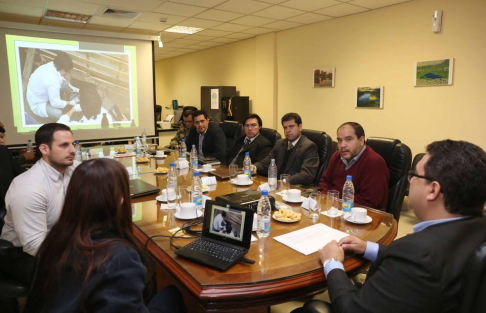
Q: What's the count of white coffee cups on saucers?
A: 7